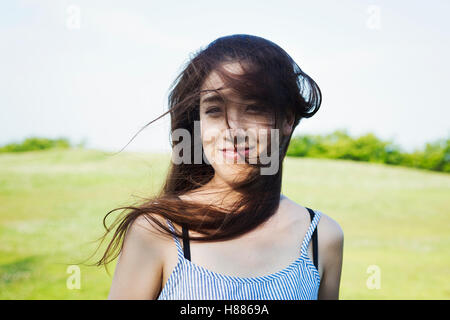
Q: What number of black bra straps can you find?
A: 2